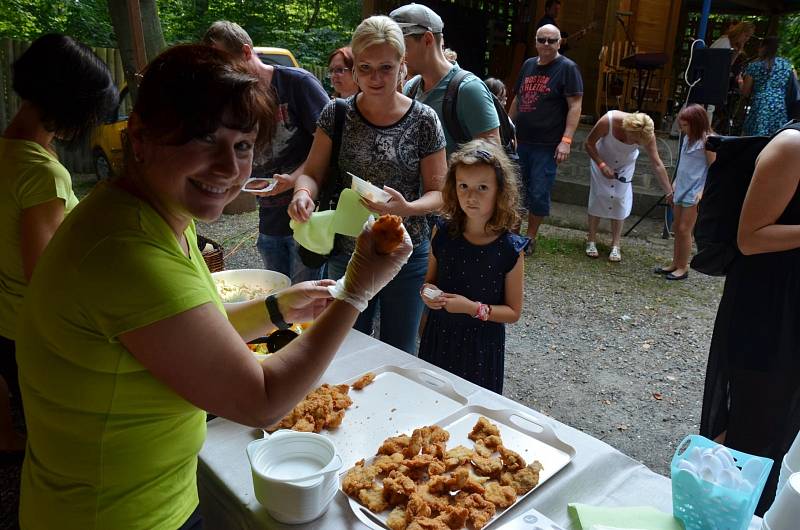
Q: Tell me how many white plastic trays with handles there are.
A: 2